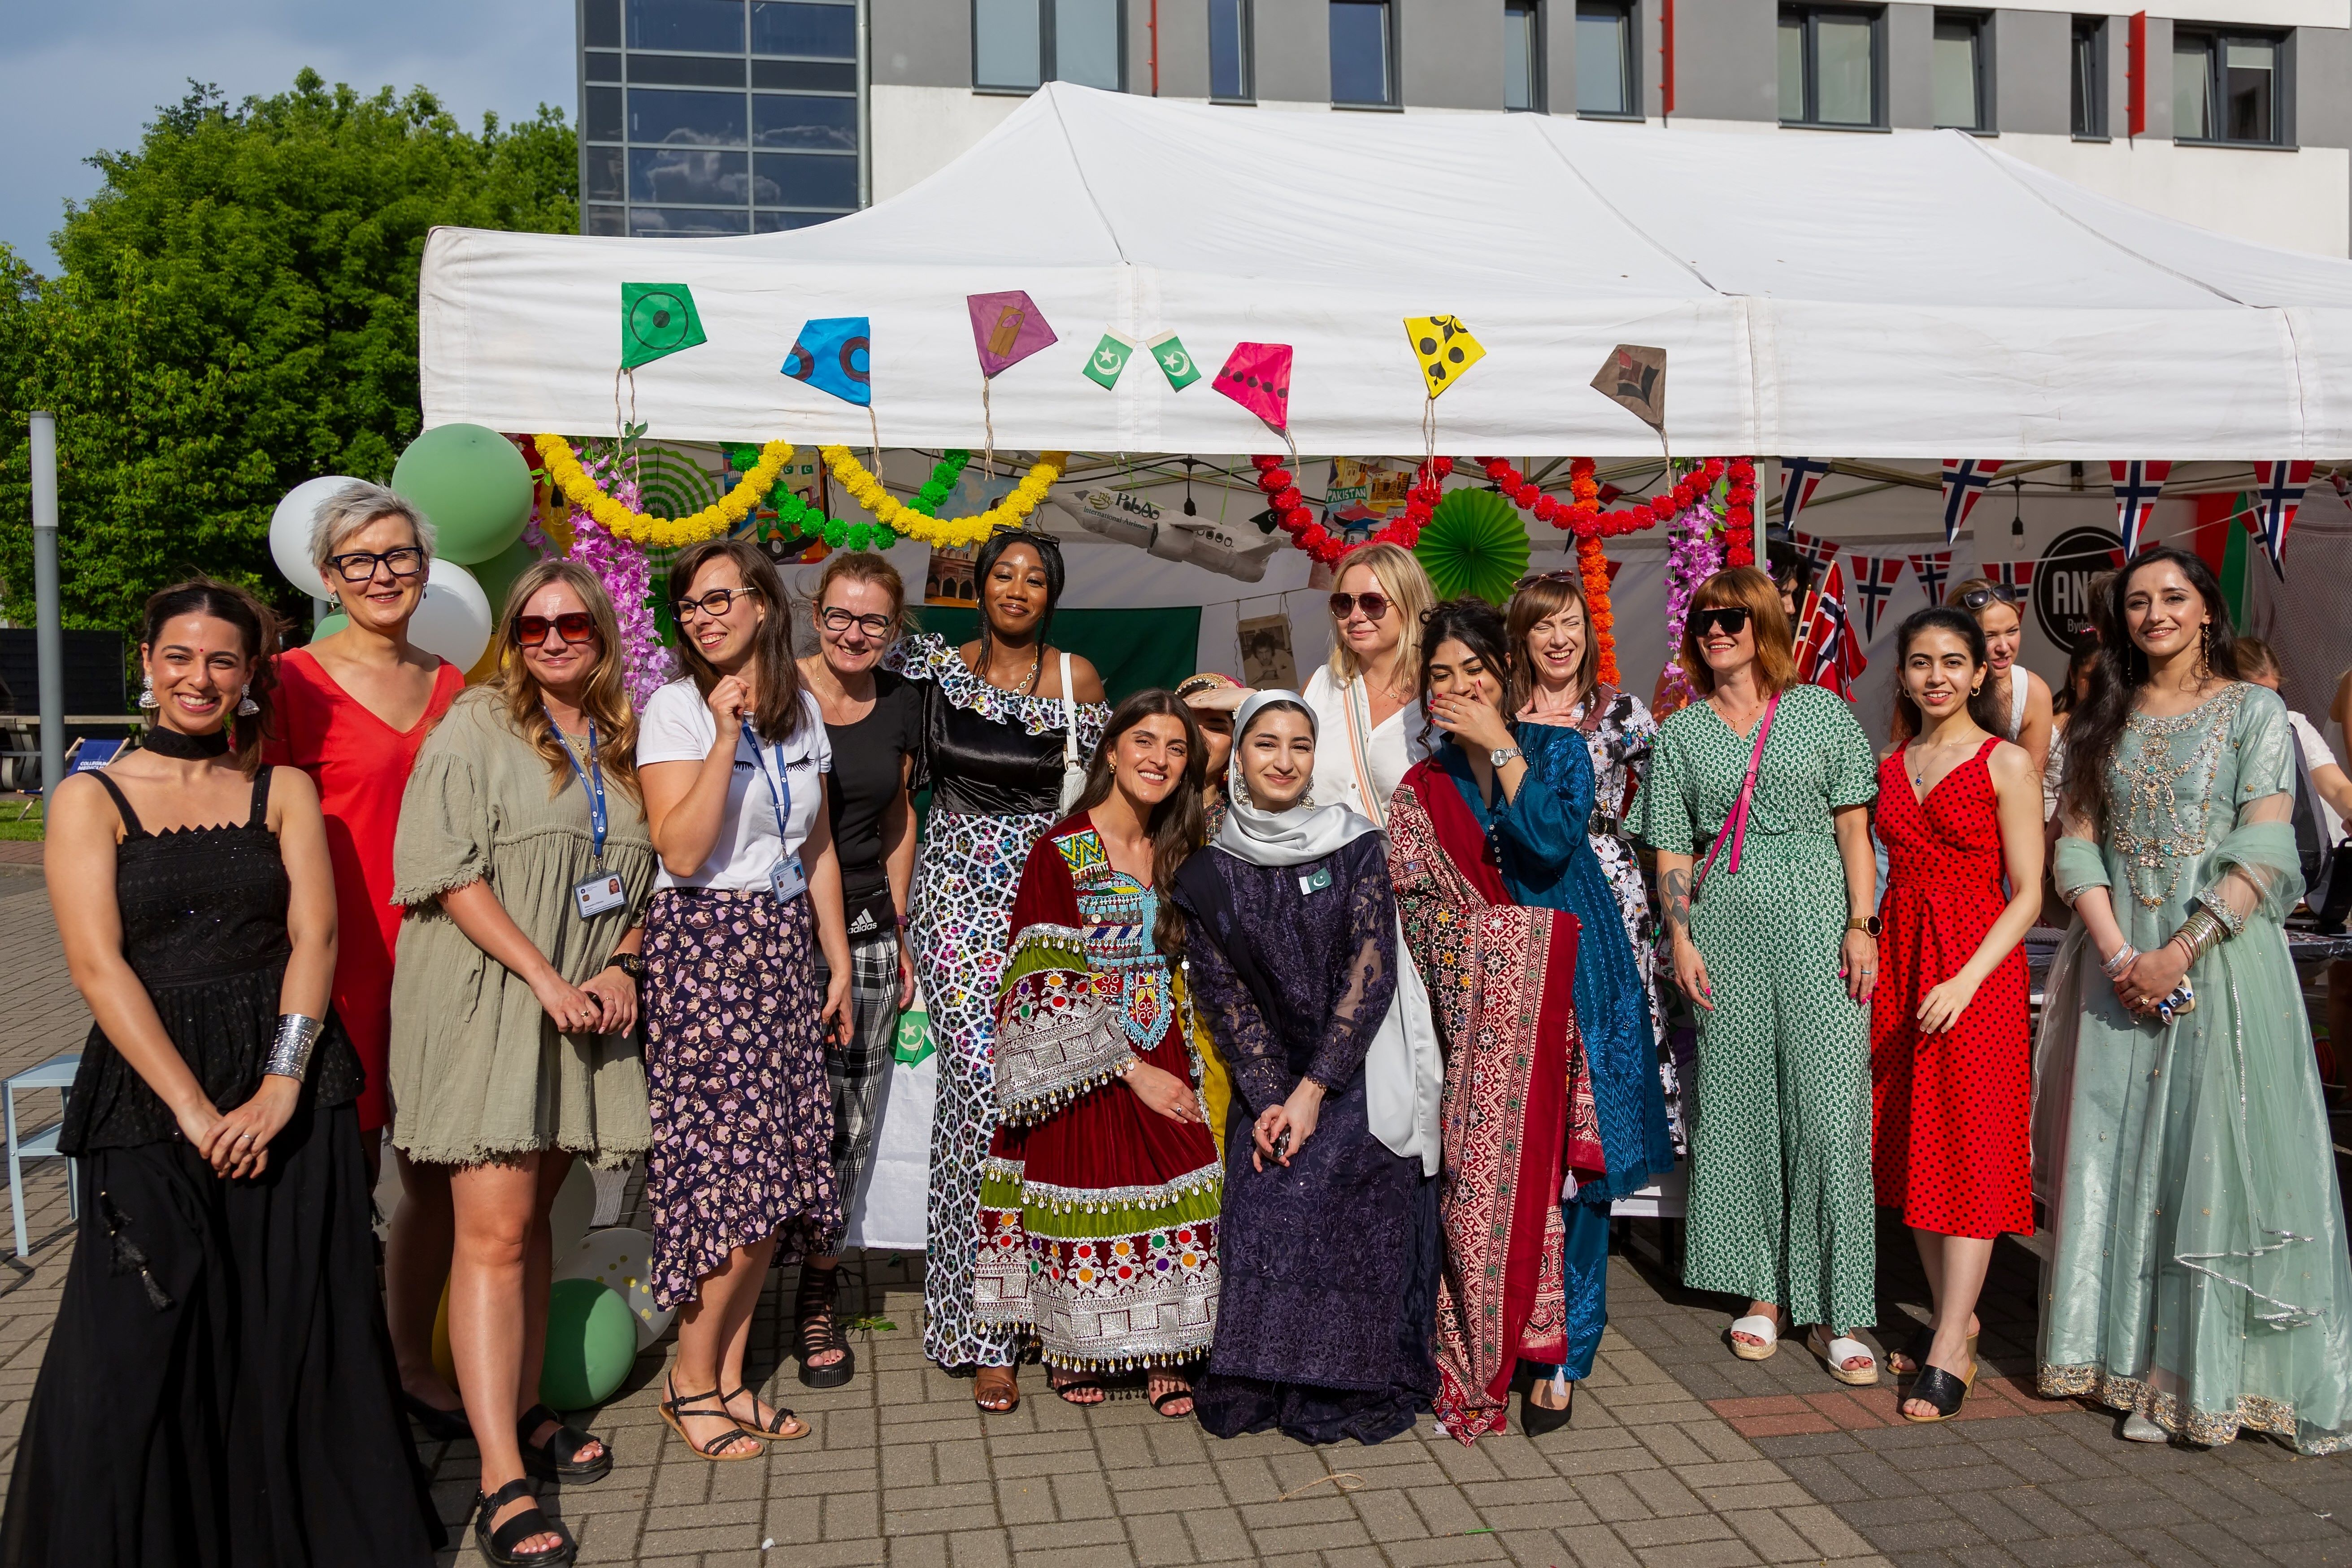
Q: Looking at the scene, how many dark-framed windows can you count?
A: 9